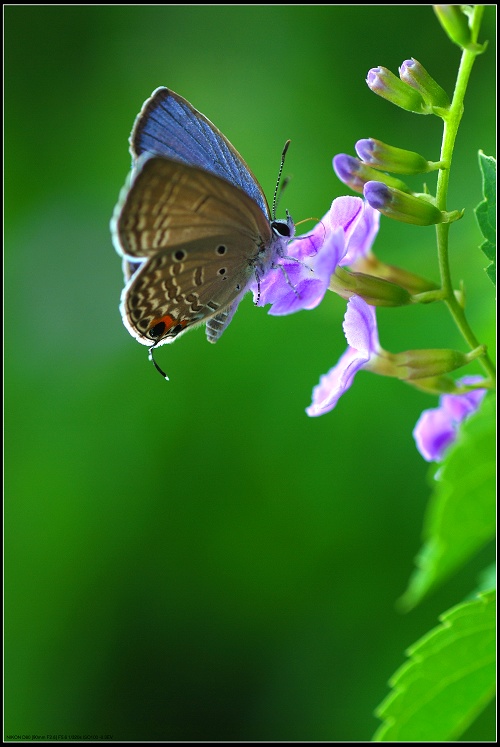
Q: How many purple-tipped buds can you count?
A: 5